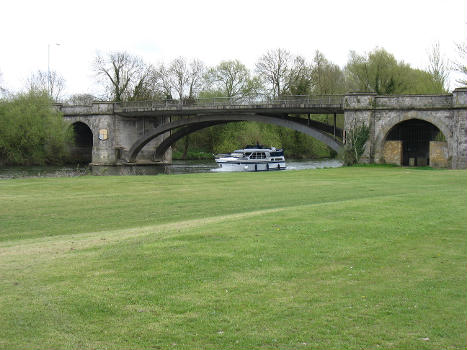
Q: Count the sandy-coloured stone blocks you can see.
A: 2